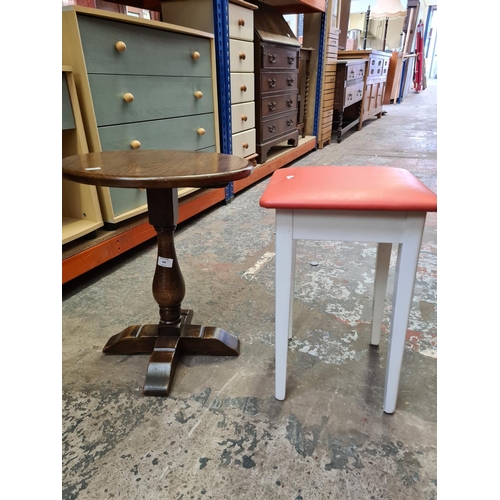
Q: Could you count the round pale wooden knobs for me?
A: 6